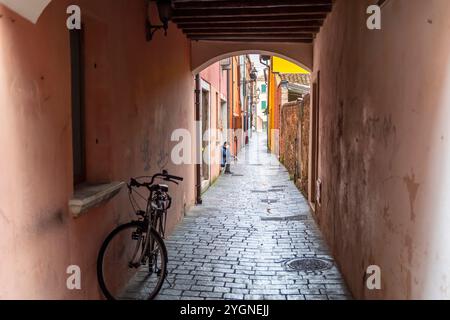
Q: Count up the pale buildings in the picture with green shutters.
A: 1